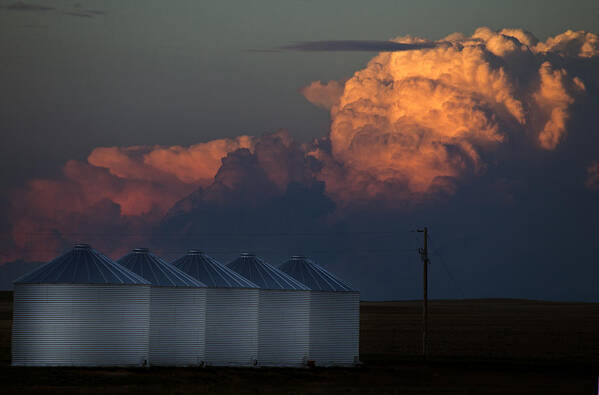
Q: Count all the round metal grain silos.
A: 5